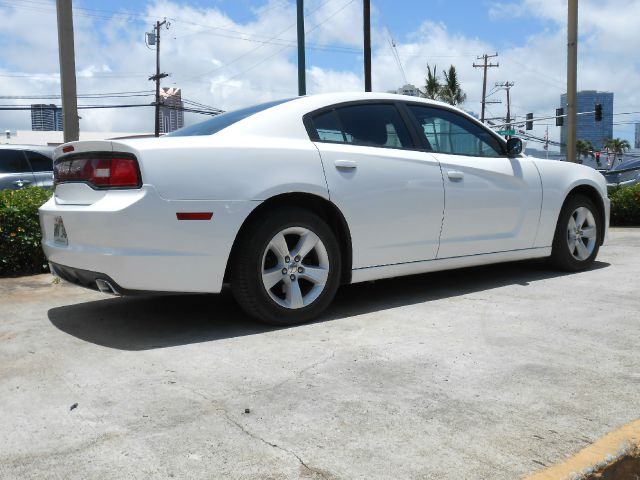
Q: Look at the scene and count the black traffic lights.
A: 3